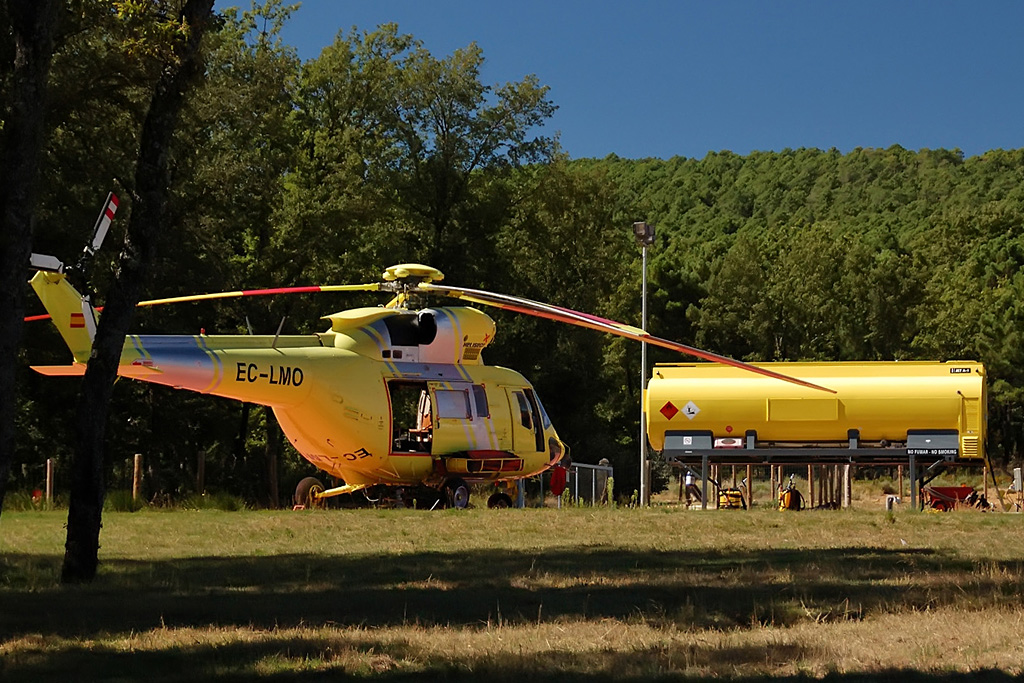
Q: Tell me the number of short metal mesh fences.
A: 1